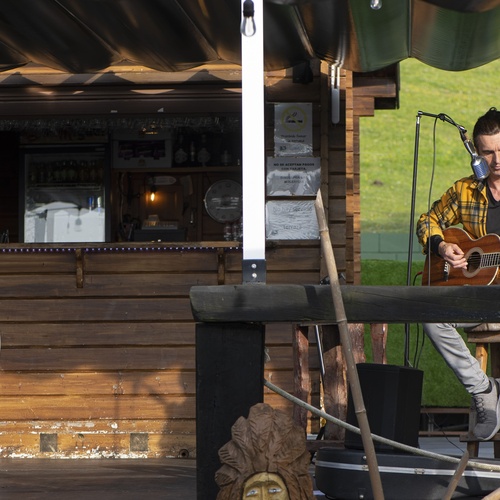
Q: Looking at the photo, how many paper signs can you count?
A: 3